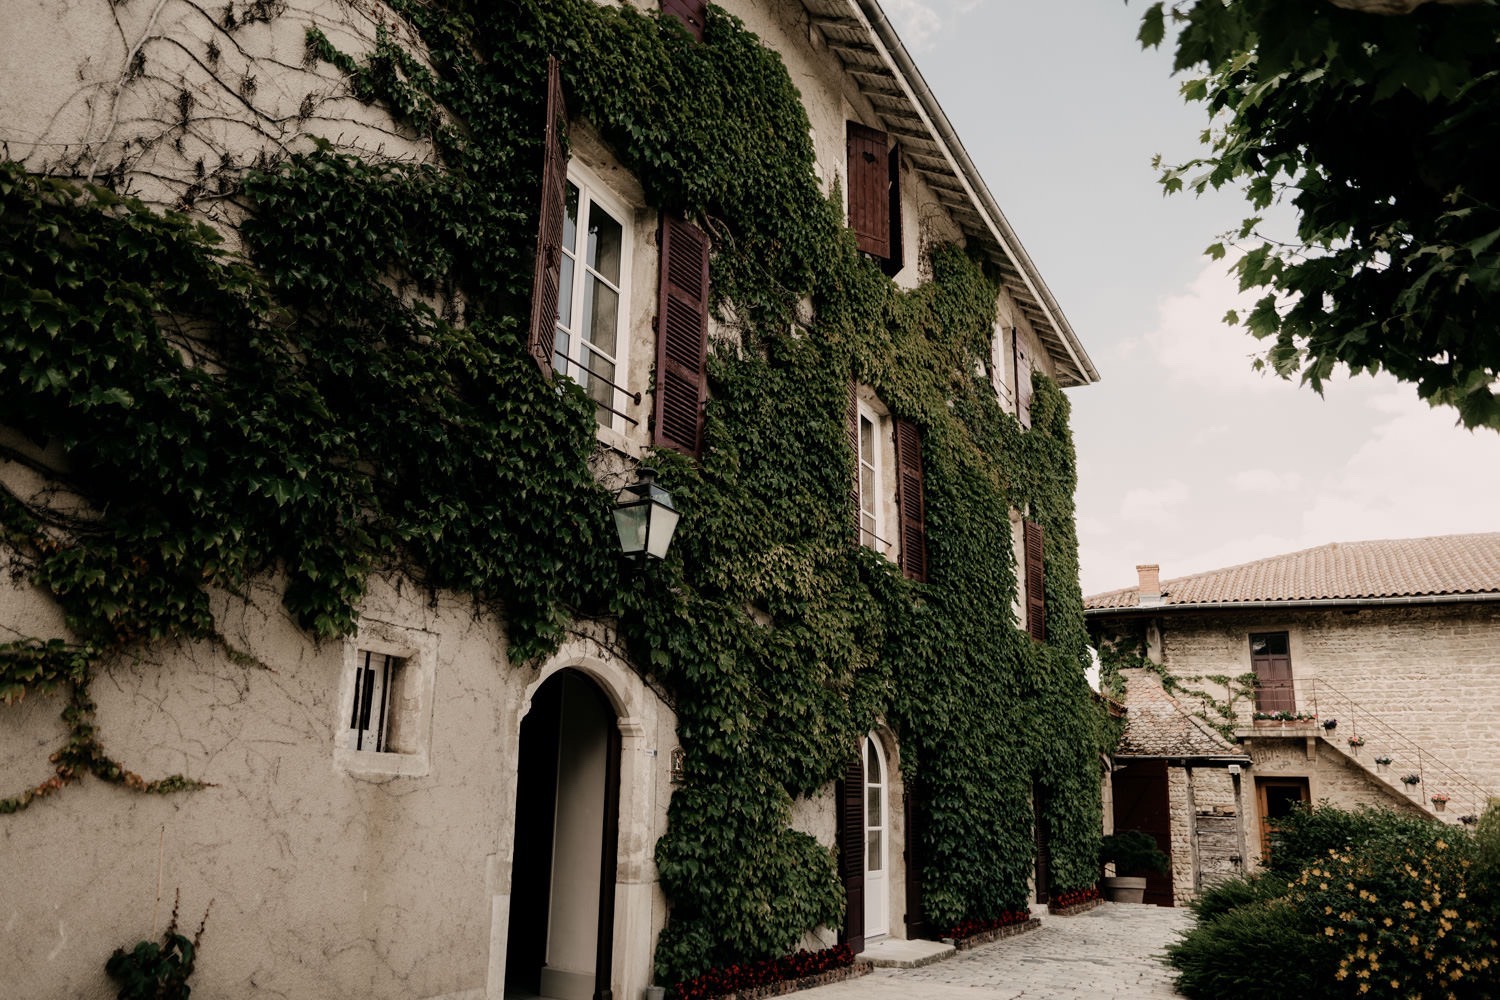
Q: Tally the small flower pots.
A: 6